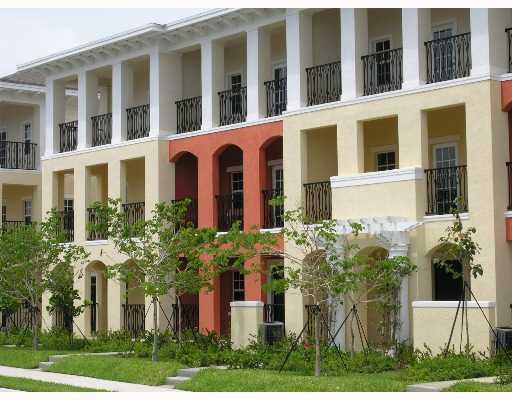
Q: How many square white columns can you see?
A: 10